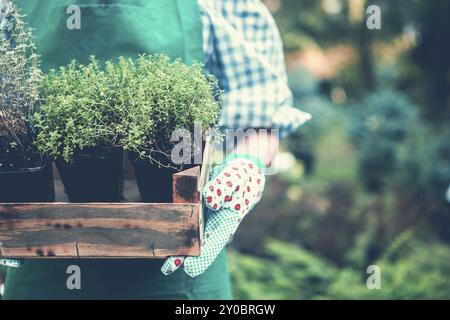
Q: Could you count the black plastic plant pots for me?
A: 3